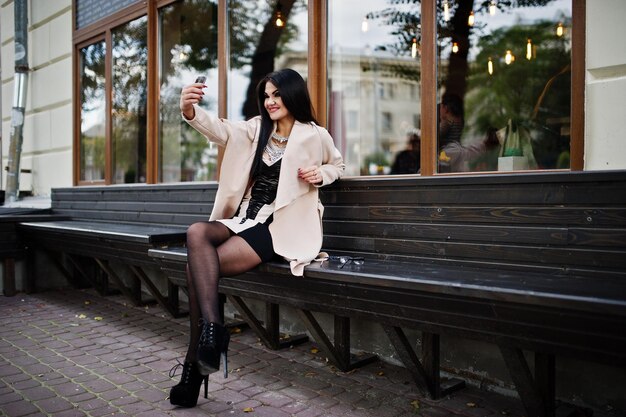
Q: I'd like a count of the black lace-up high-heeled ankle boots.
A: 2